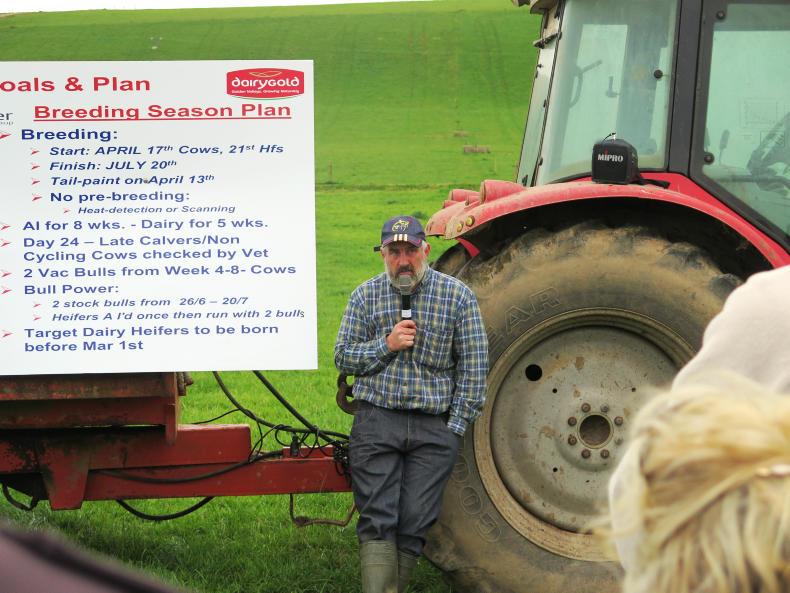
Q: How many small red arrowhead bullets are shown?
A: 13